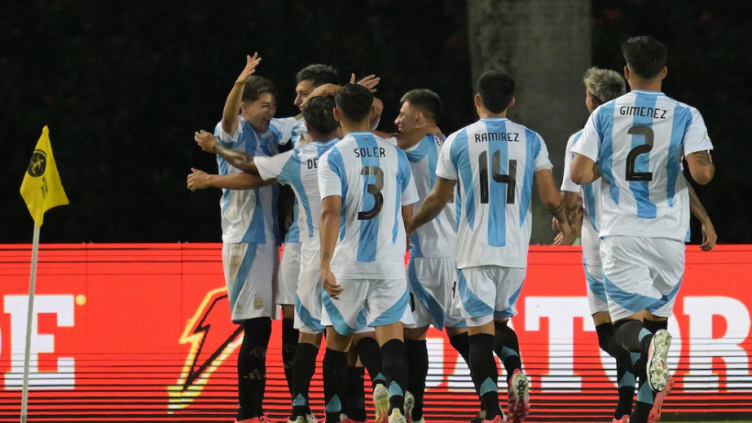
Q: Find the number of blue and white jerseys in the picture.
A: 8